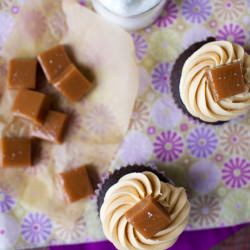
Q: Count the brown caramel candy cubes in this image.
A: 9